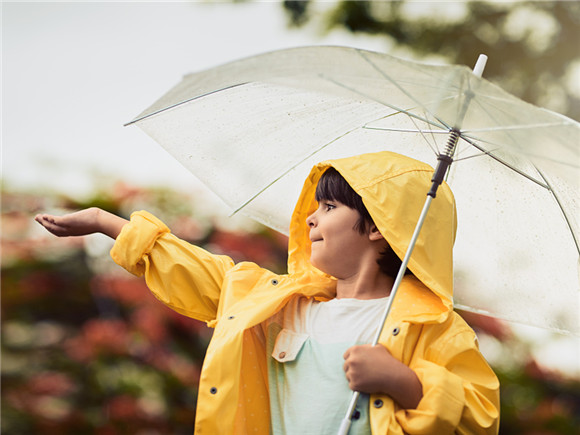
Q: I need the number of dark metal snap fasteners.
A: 5